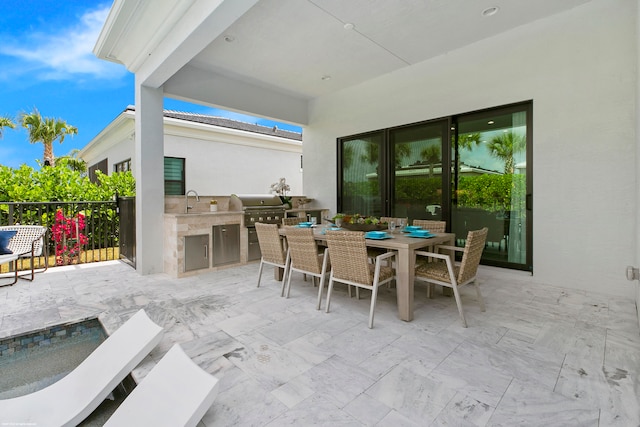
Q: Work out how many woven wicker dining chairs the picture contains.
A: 7